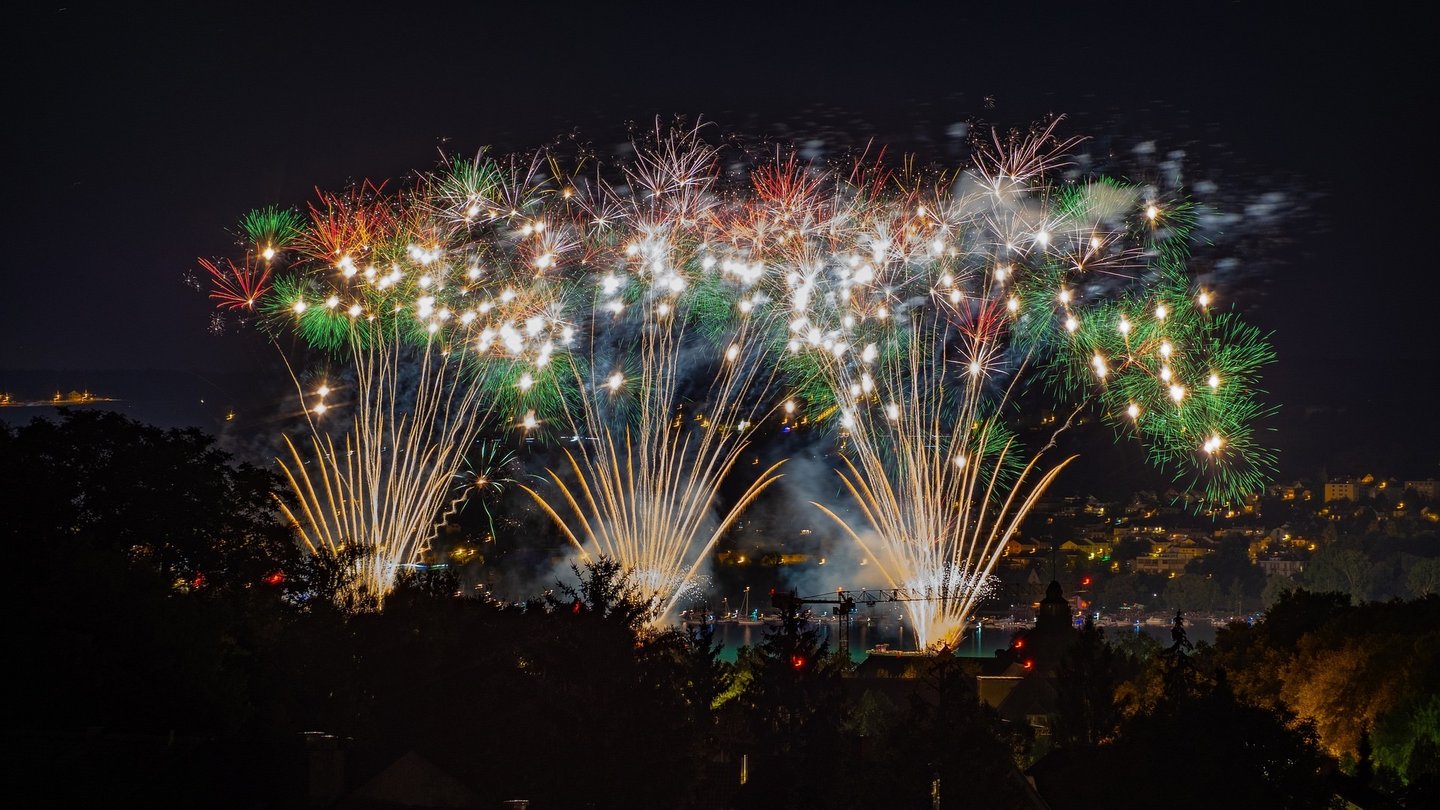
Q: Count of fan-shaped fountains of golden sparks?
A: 3